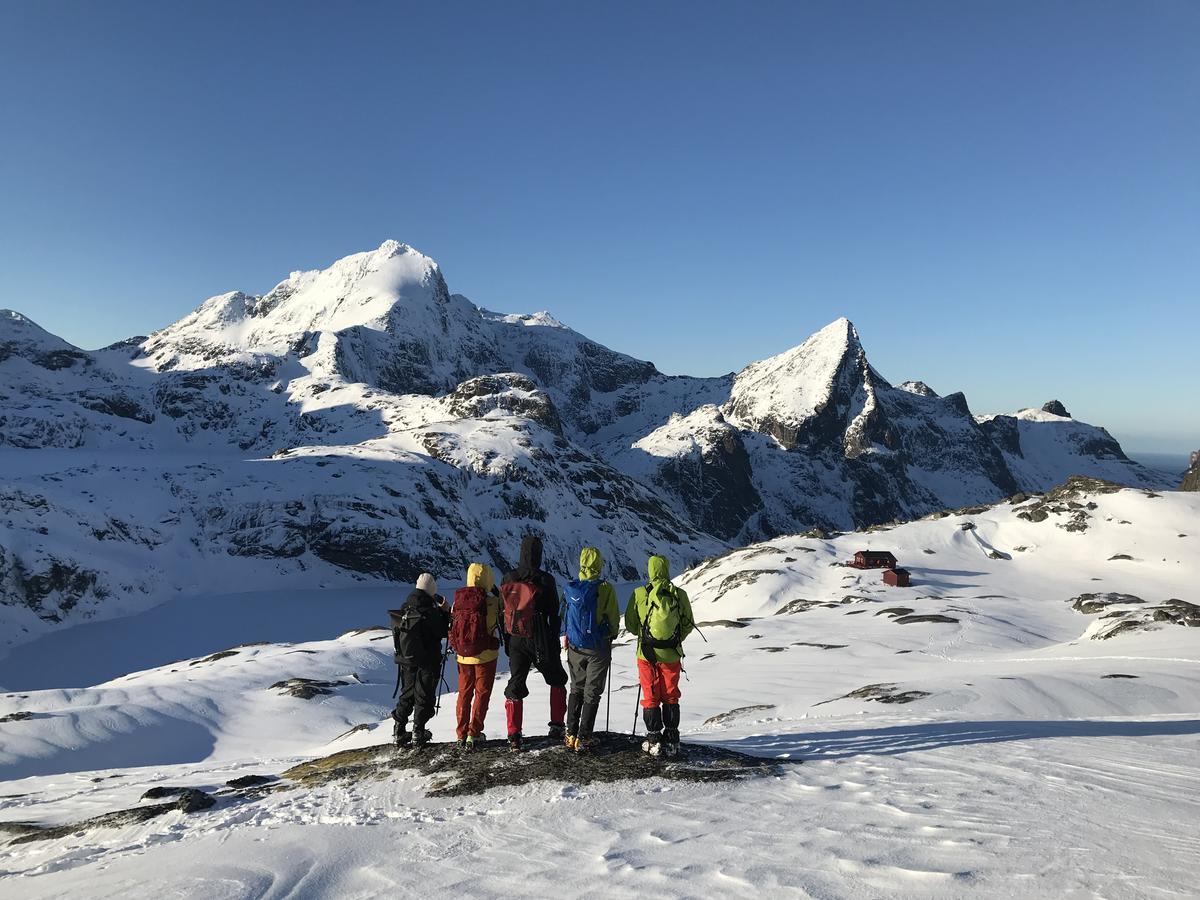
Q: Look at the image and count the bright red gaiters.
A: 2